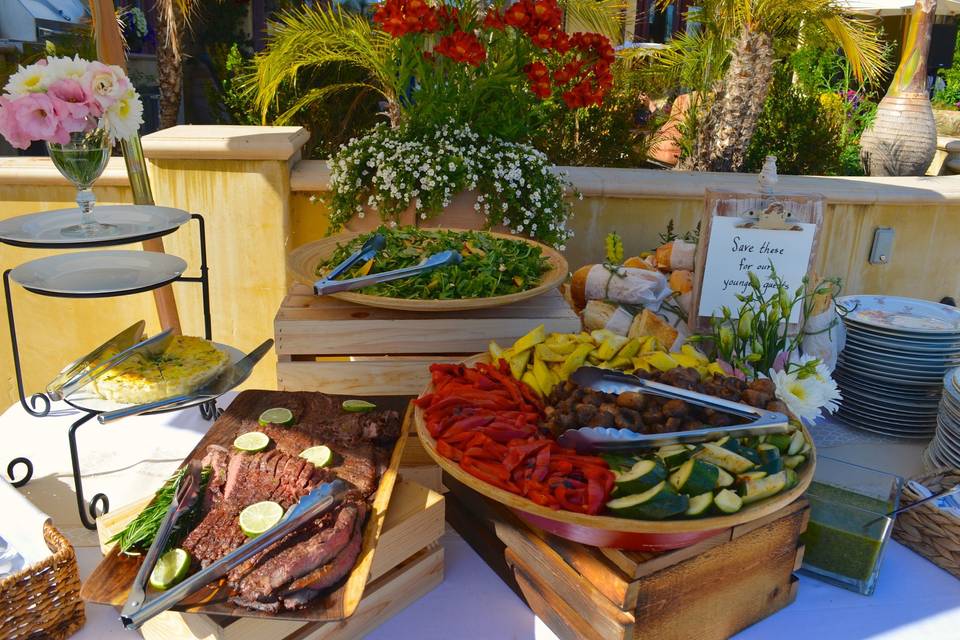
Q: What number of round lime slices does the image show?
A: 6